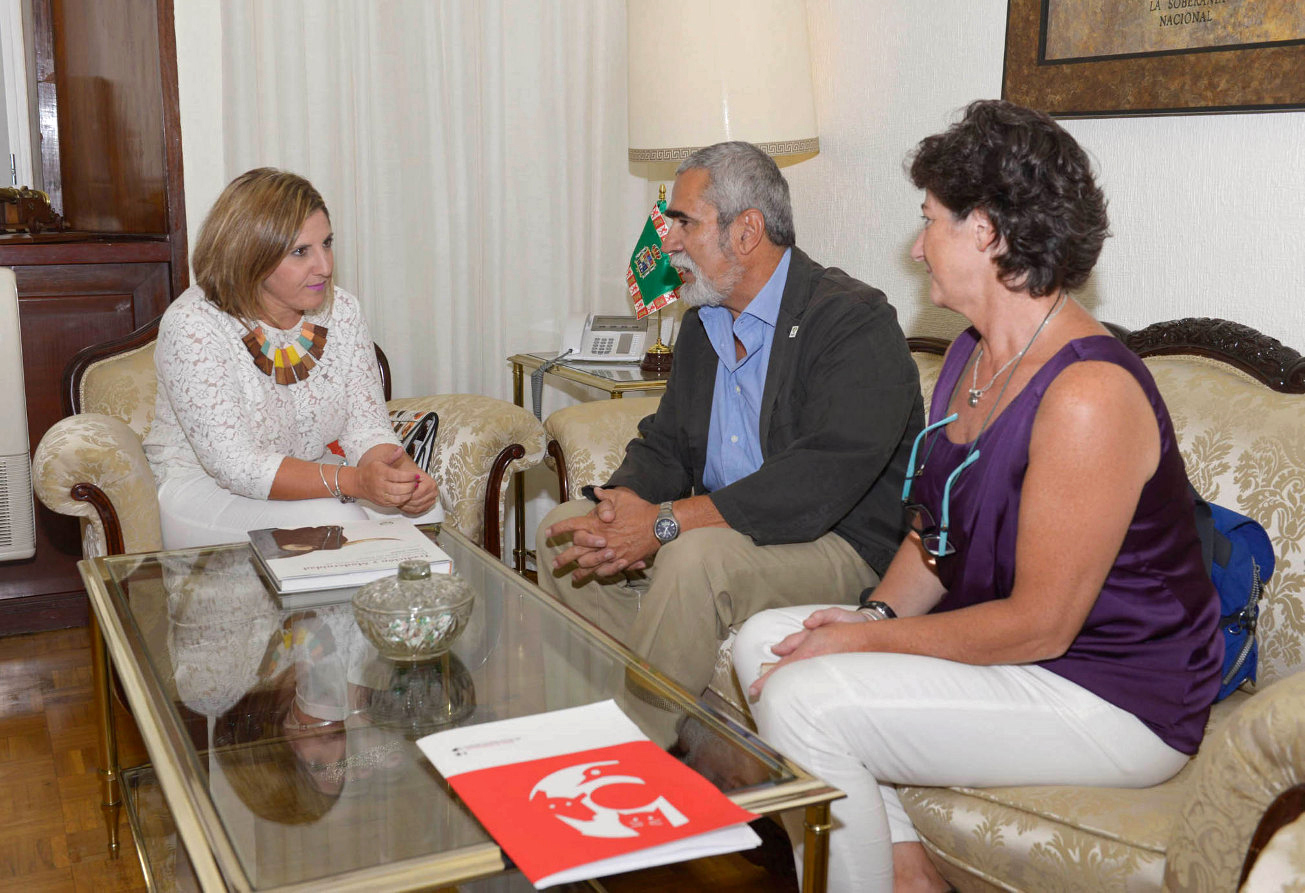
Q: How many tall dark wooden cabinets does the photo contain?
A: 1